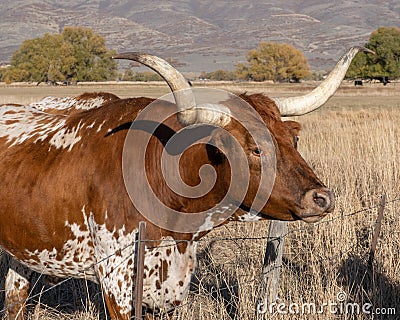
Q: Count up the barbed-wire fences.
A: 1